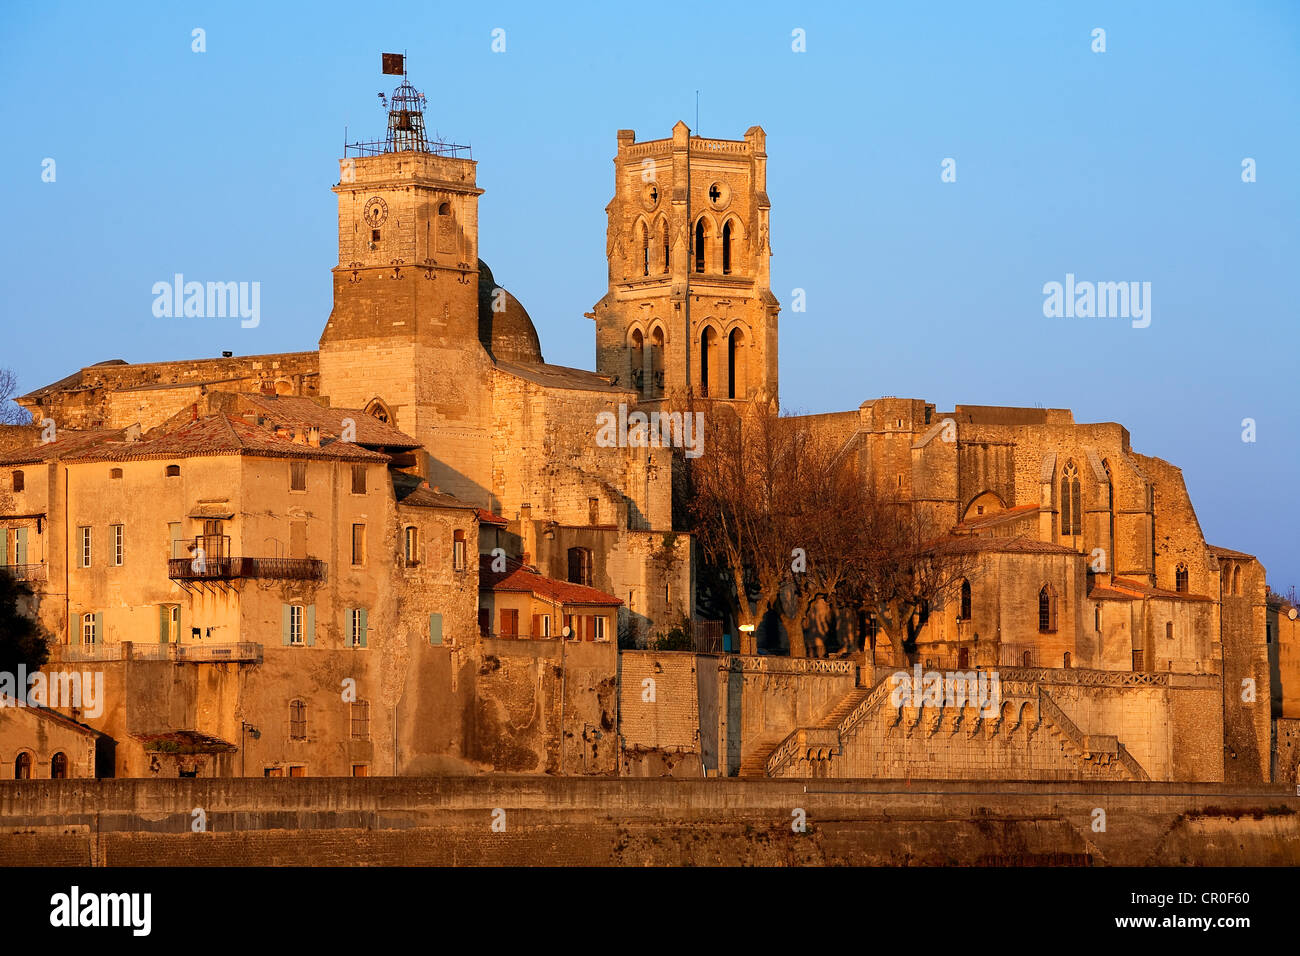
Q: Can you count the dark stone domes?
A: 1